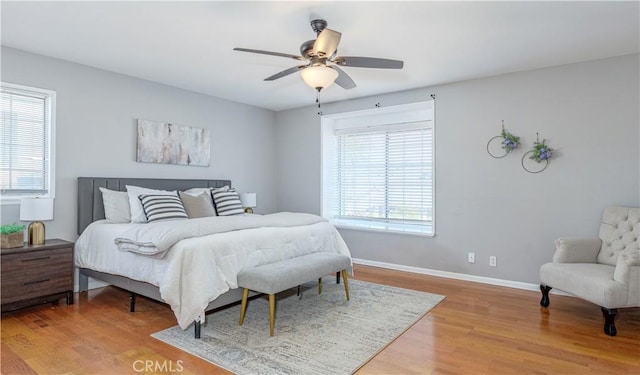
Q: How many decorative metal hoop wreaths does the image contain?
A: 2